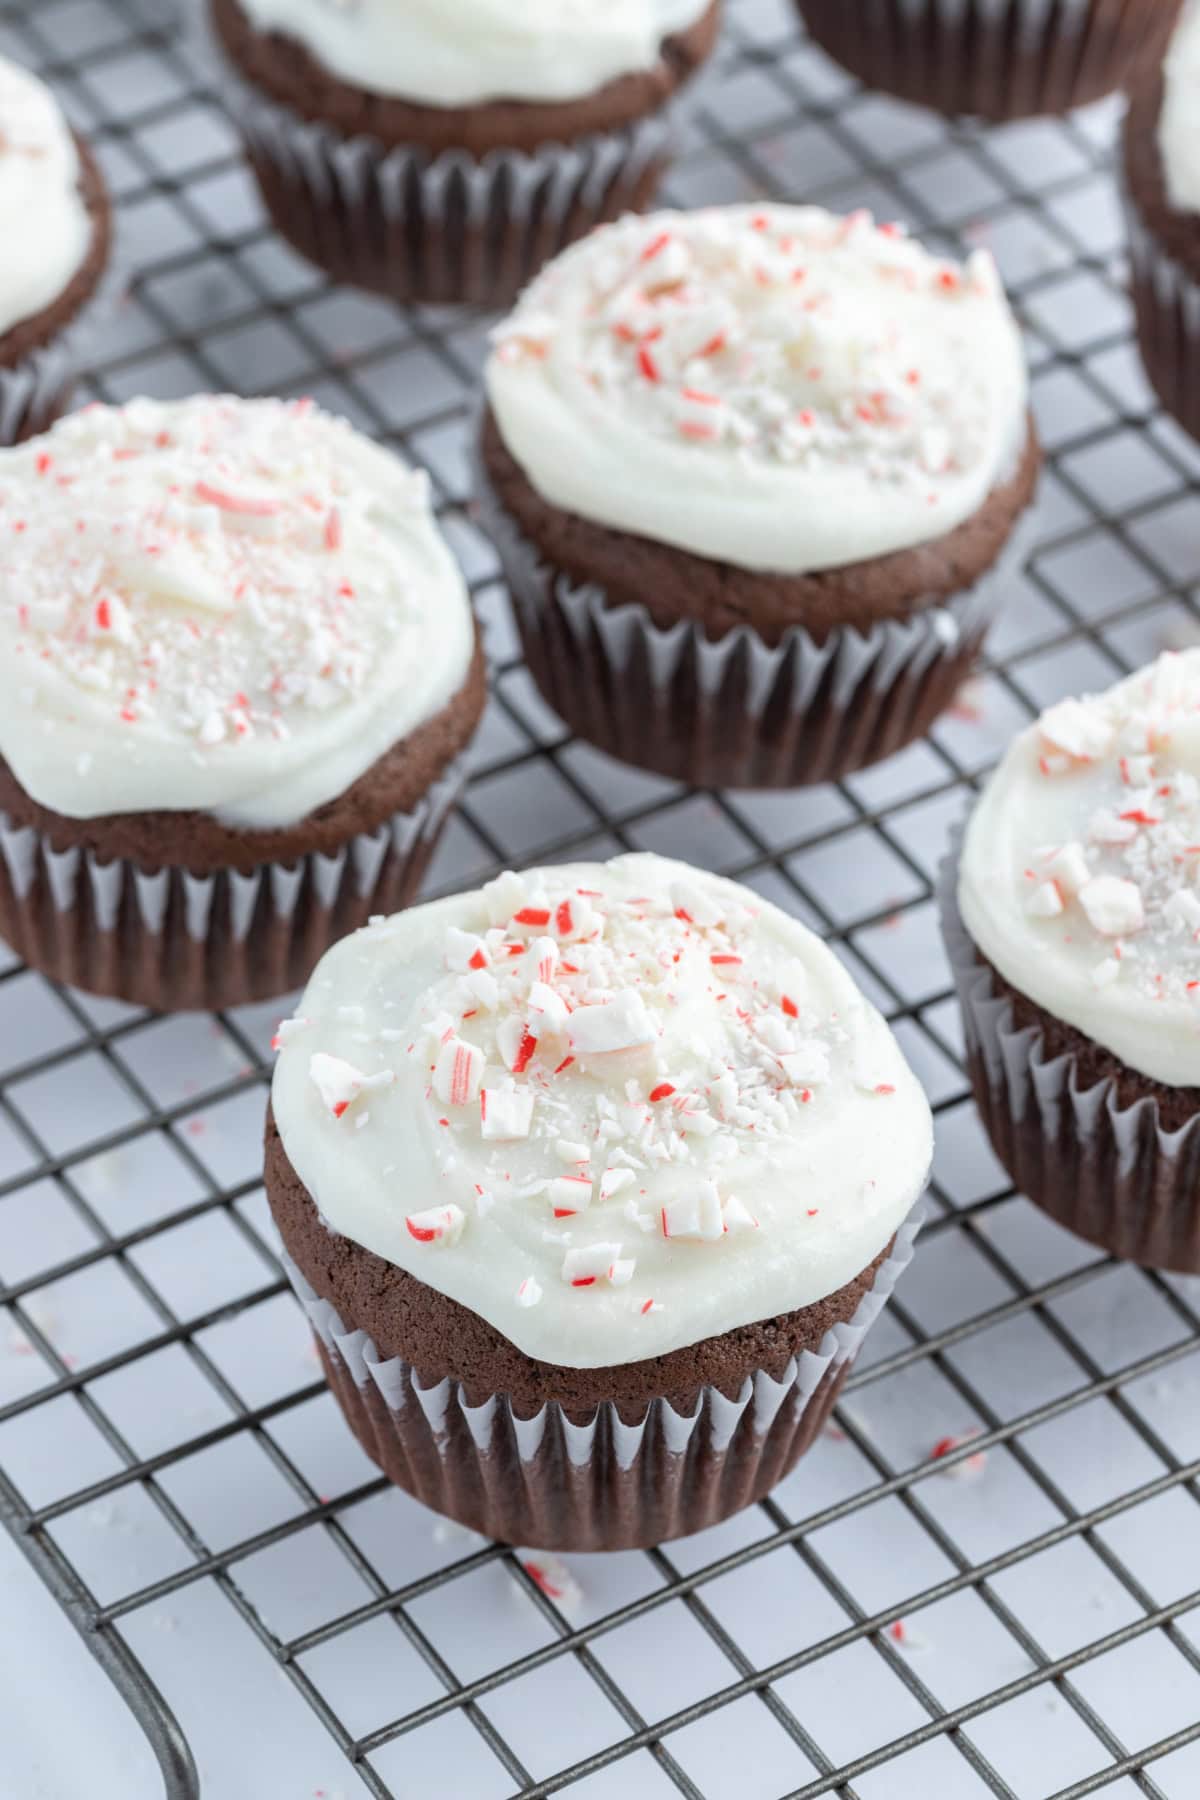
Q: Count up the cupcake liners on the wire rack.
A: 8